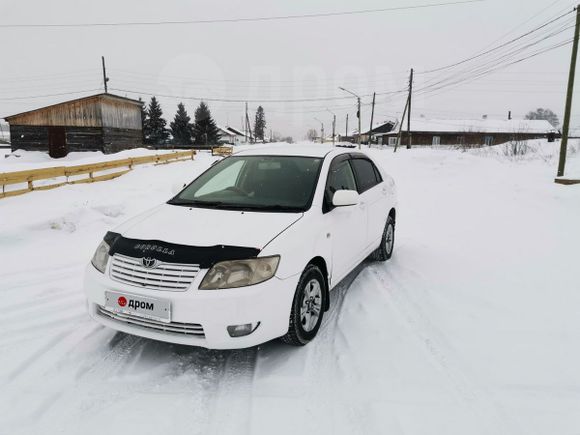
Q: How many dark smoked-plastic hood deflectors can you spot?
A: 1